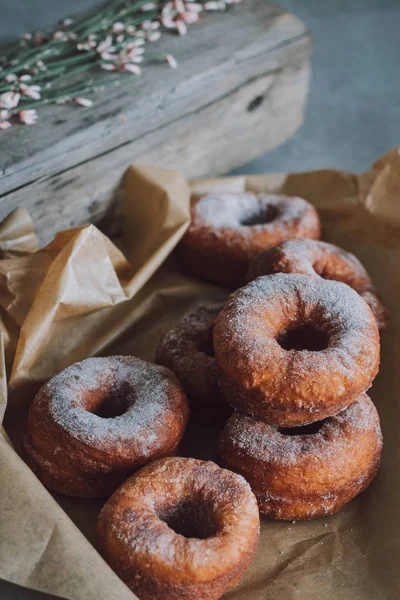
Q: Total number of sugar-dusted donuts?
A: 7